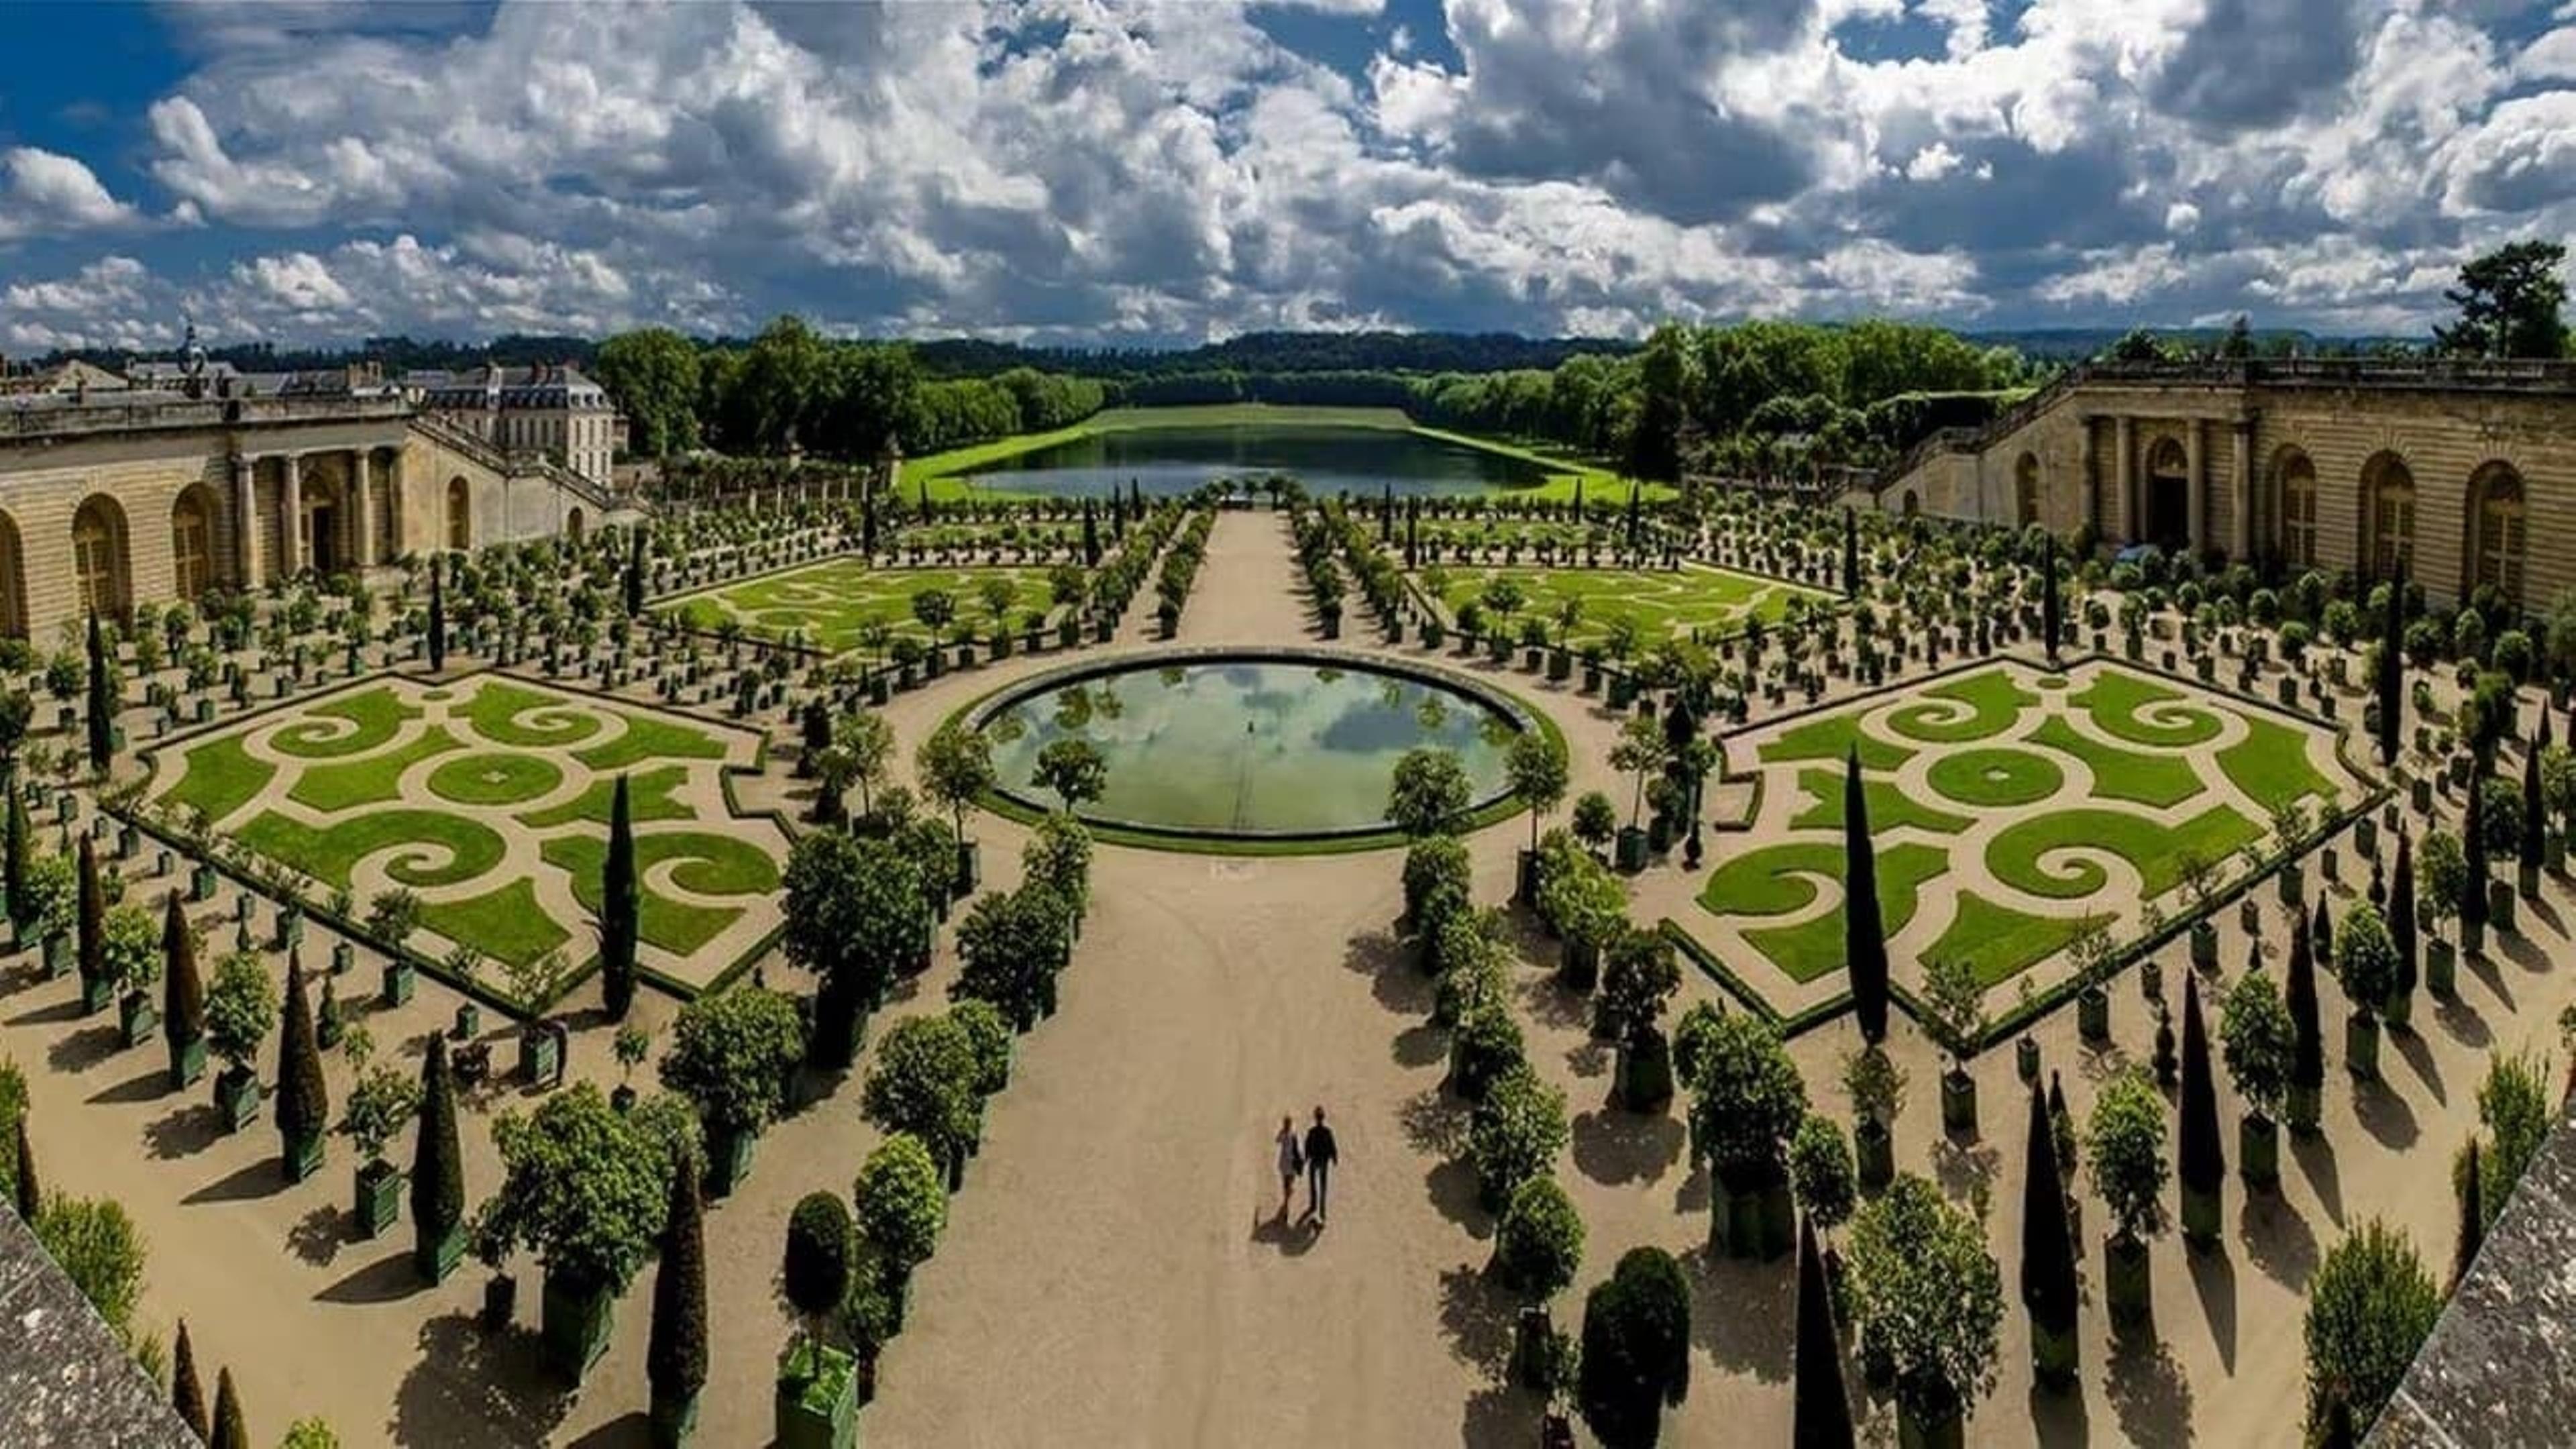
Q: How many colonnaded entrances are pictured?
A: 2